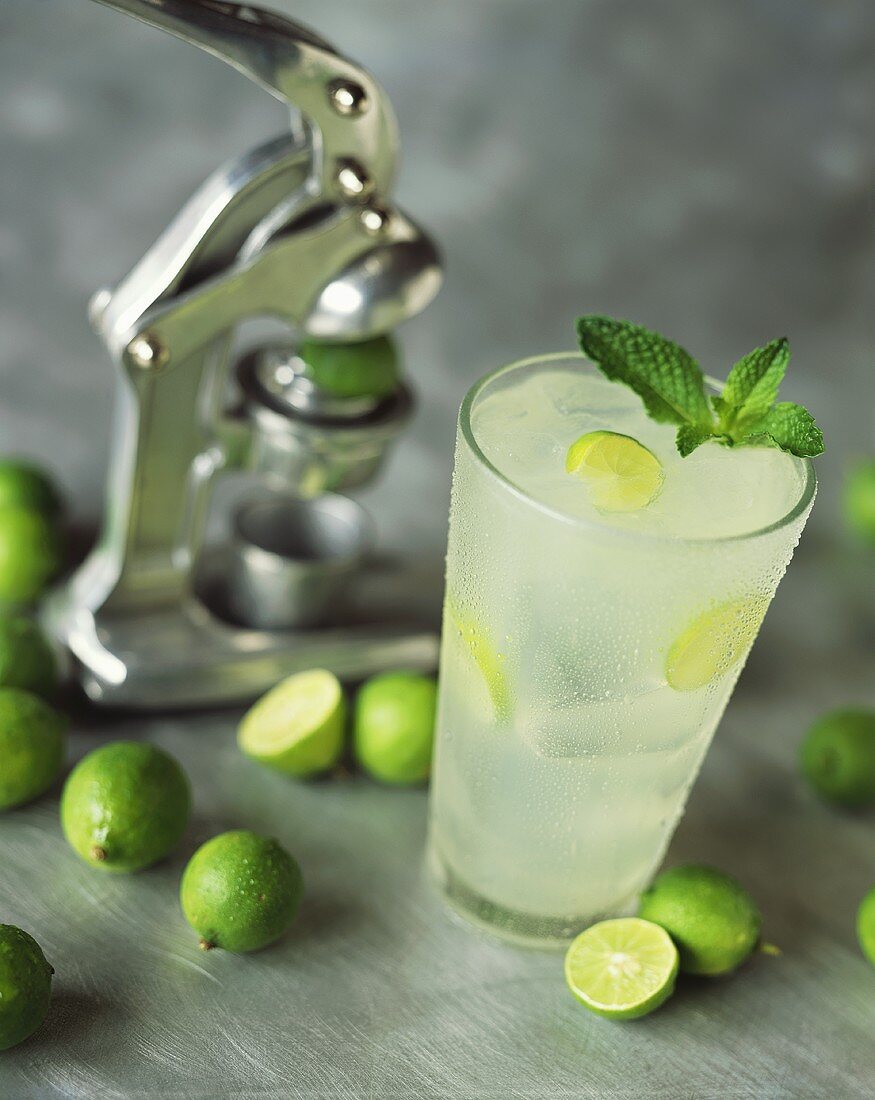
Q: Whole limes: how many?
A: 12